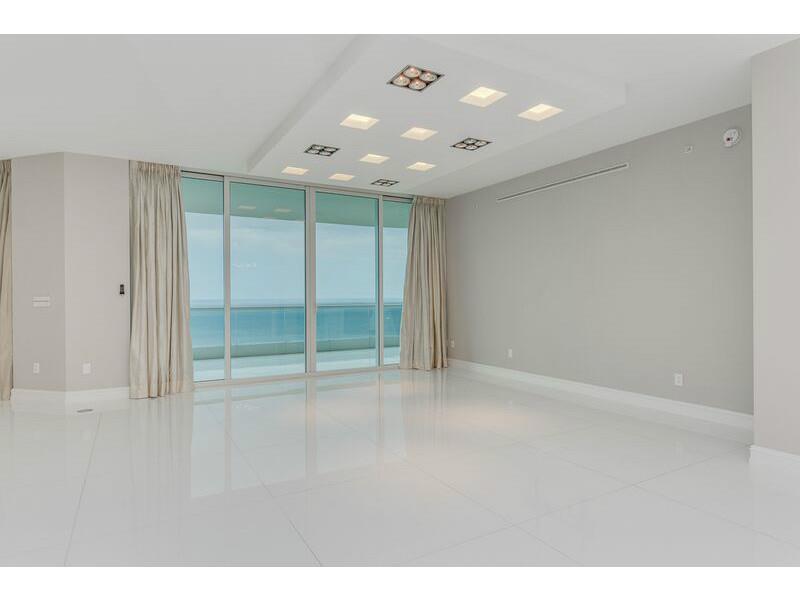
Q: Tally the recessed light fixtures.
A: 12